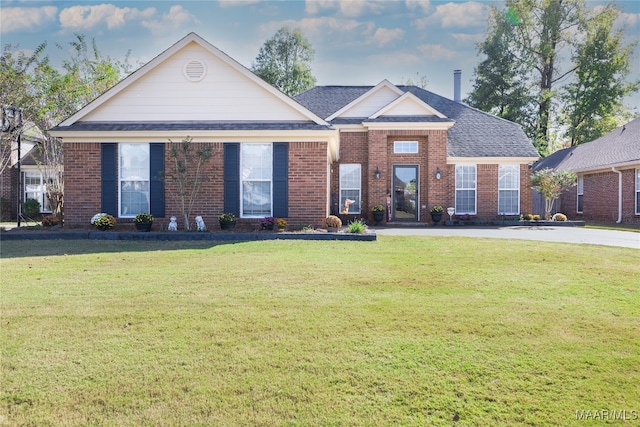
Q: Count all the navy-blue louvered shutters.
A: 4